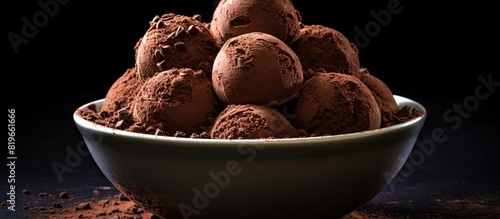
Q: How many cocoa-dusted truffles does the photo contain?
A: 9